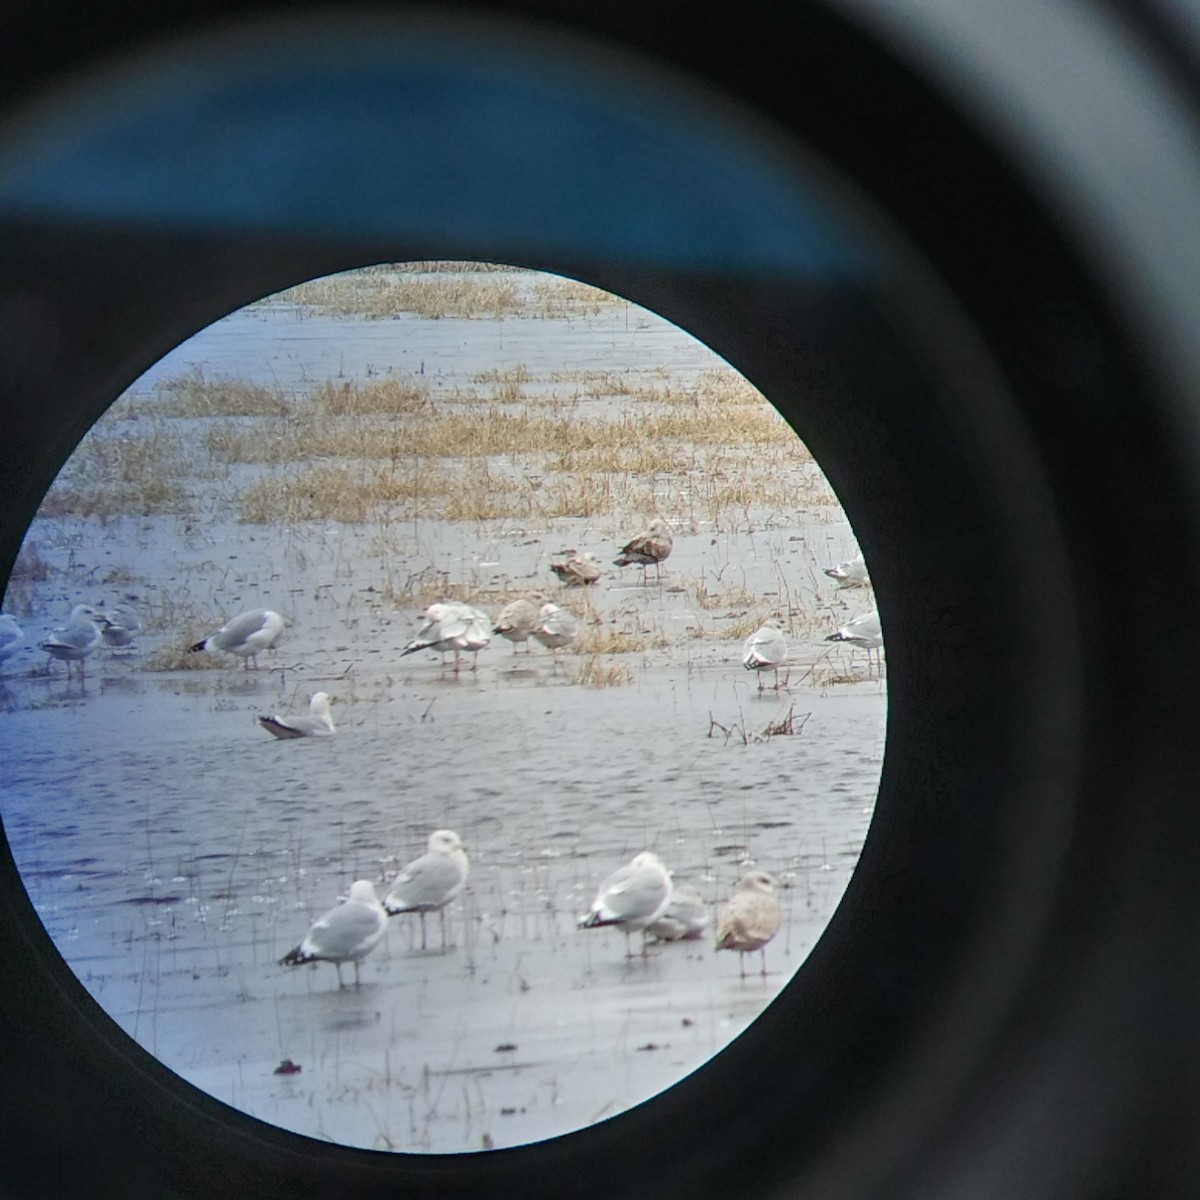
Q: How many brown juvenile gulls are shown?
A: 4